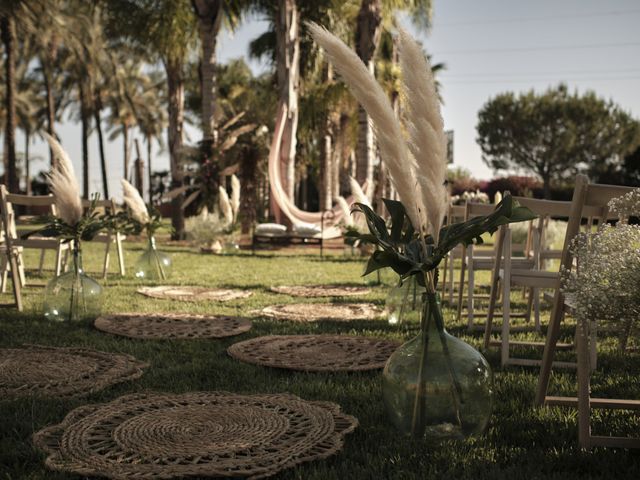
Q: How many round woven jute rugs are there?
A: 7